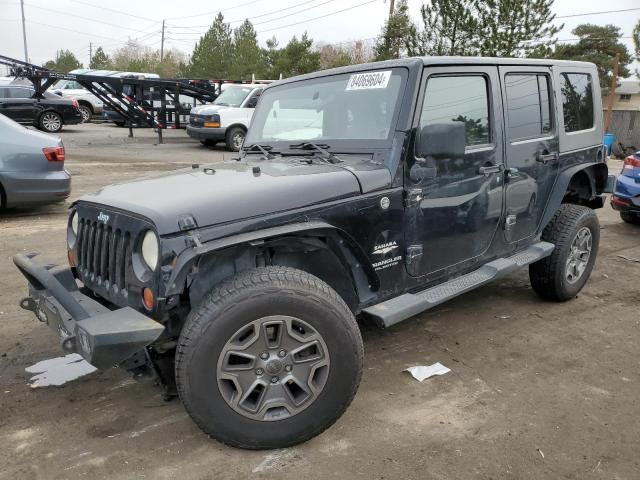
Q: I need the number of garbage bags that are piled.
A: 0